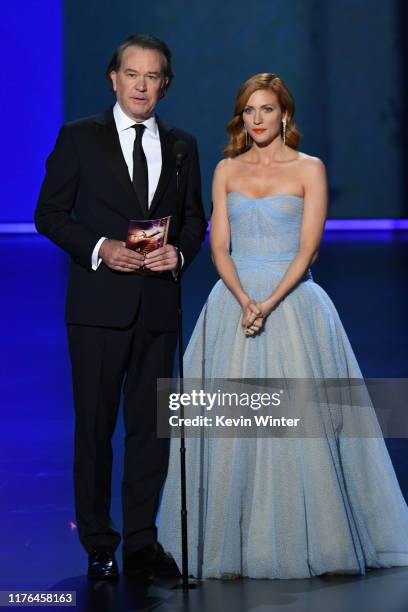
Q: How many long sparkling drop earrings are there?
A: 2